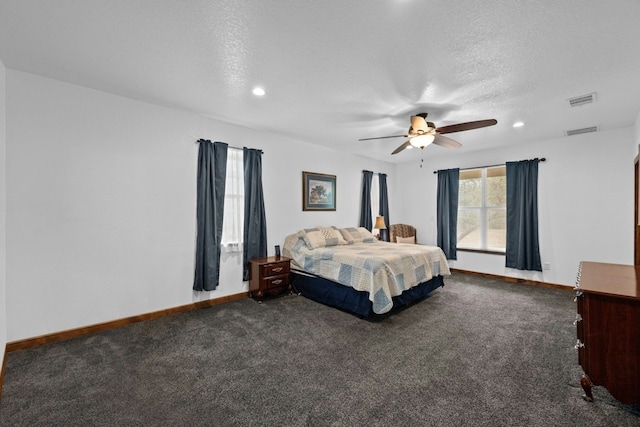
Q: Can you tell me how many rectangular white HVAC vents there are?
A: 2